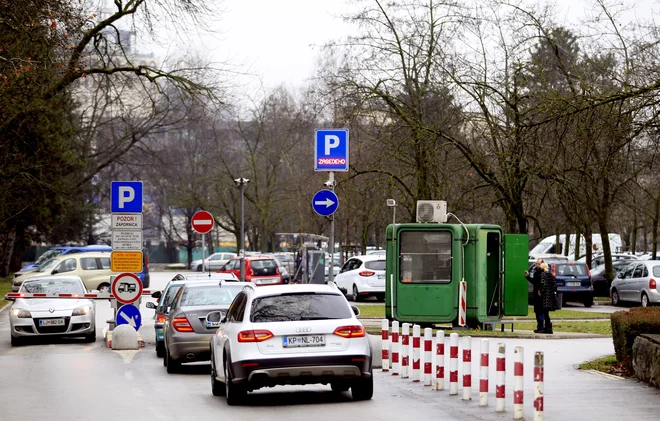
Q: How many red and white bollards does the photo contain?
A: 12